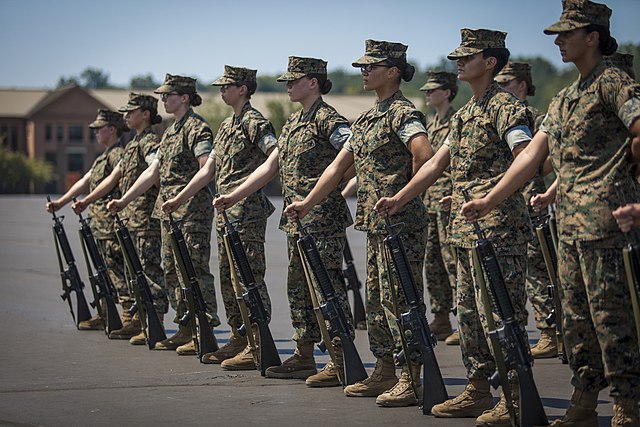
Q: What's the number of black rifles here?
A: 11